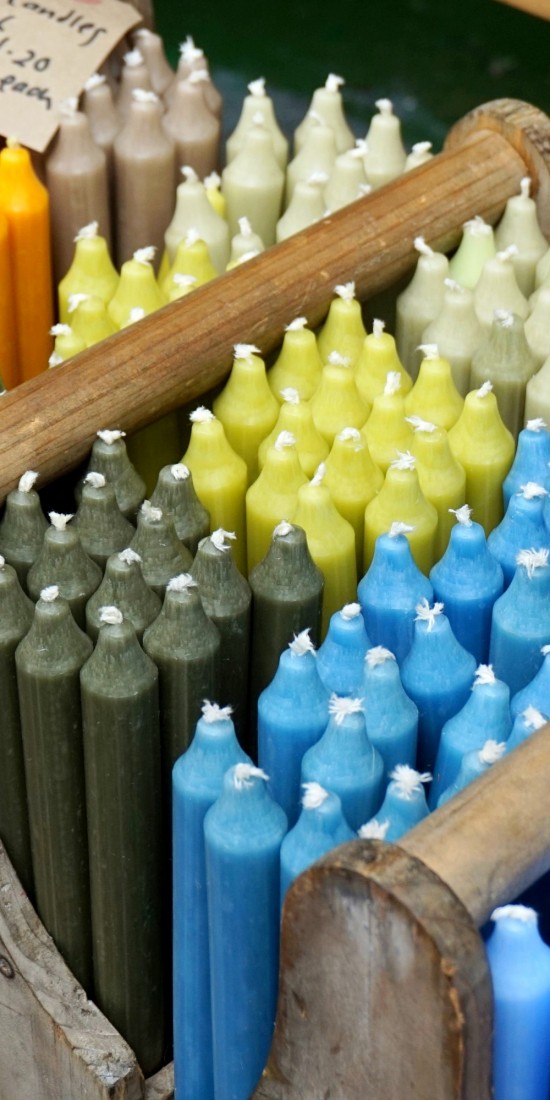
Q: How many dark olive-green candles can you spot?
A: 13